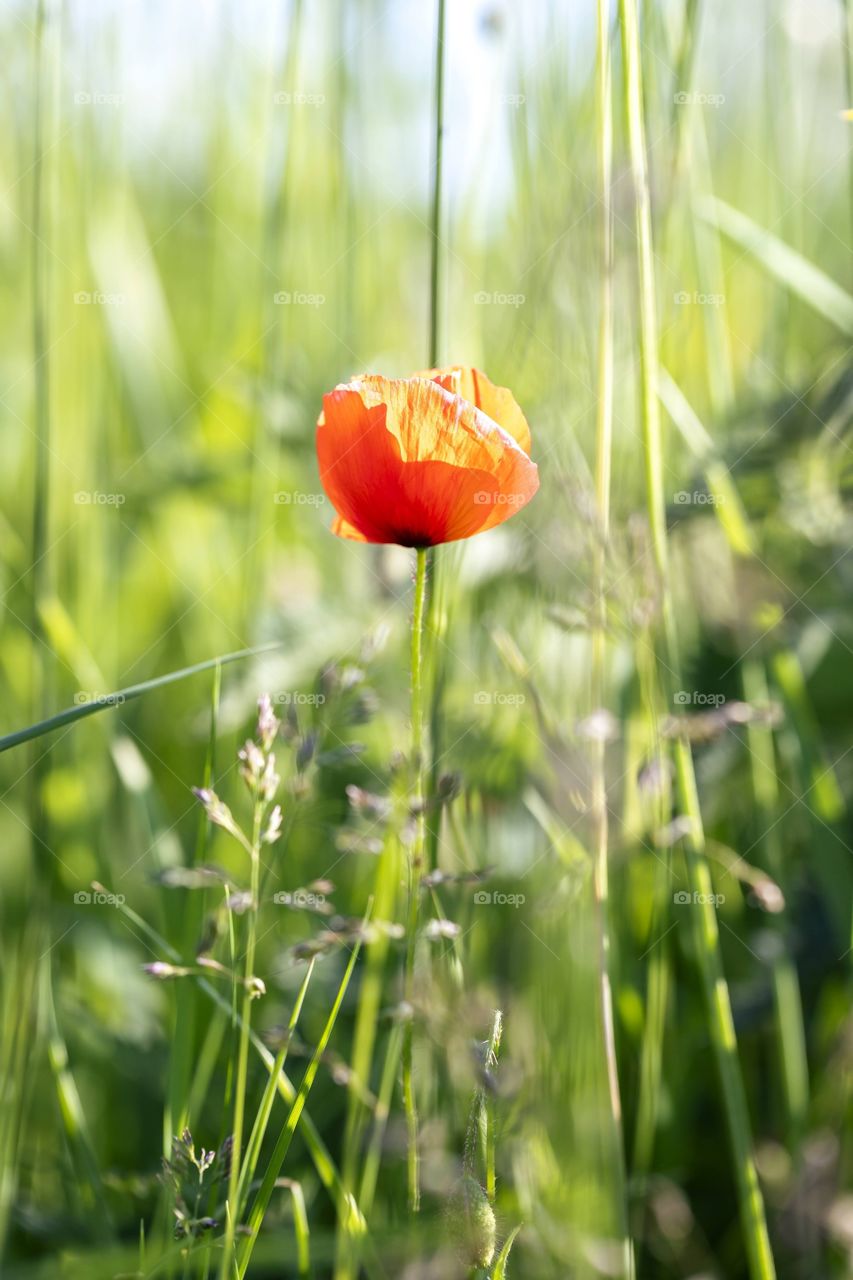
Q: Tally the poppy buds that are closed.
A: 1